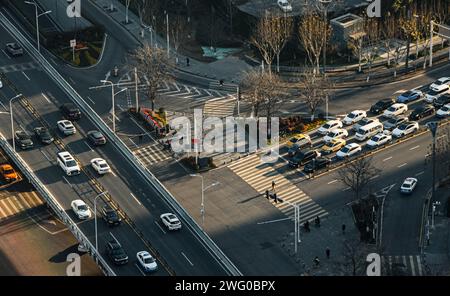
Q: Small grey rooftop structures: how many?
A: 1